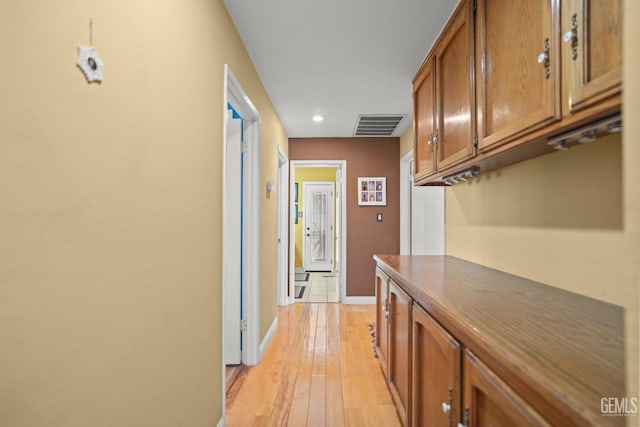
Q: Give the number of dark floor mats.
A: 2